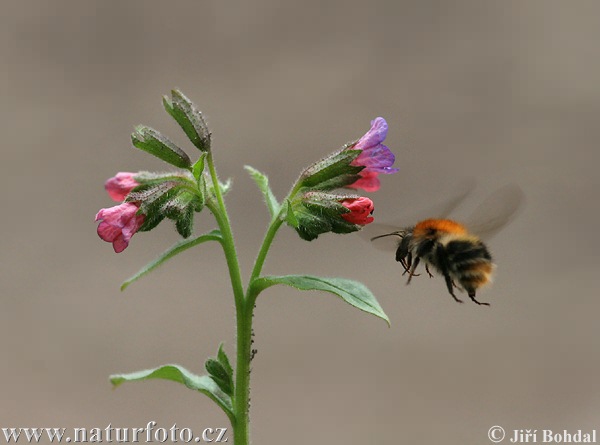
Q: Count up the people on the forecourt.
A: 0